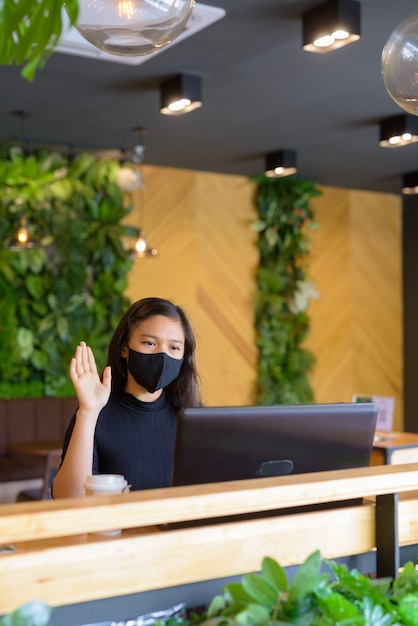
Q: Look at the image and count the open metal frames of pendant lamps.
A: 2